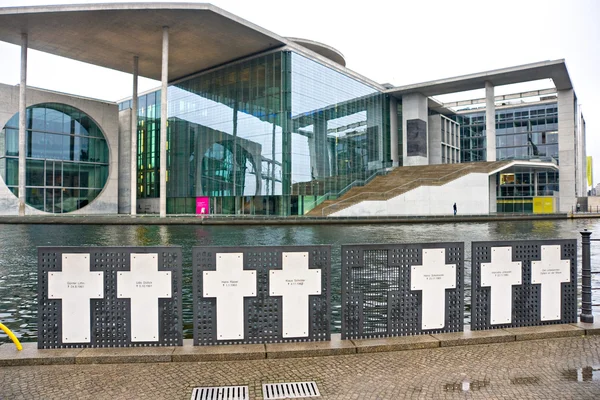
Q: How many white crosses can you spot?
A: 7